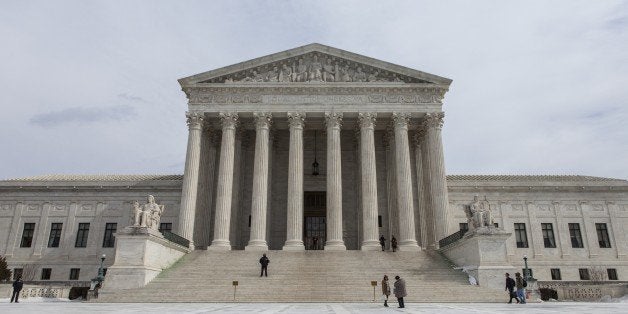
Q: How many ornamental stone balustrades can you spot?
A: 2